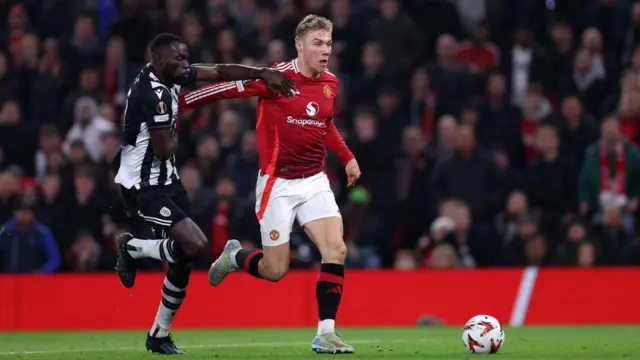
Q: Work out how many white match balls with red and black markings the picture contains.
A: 1